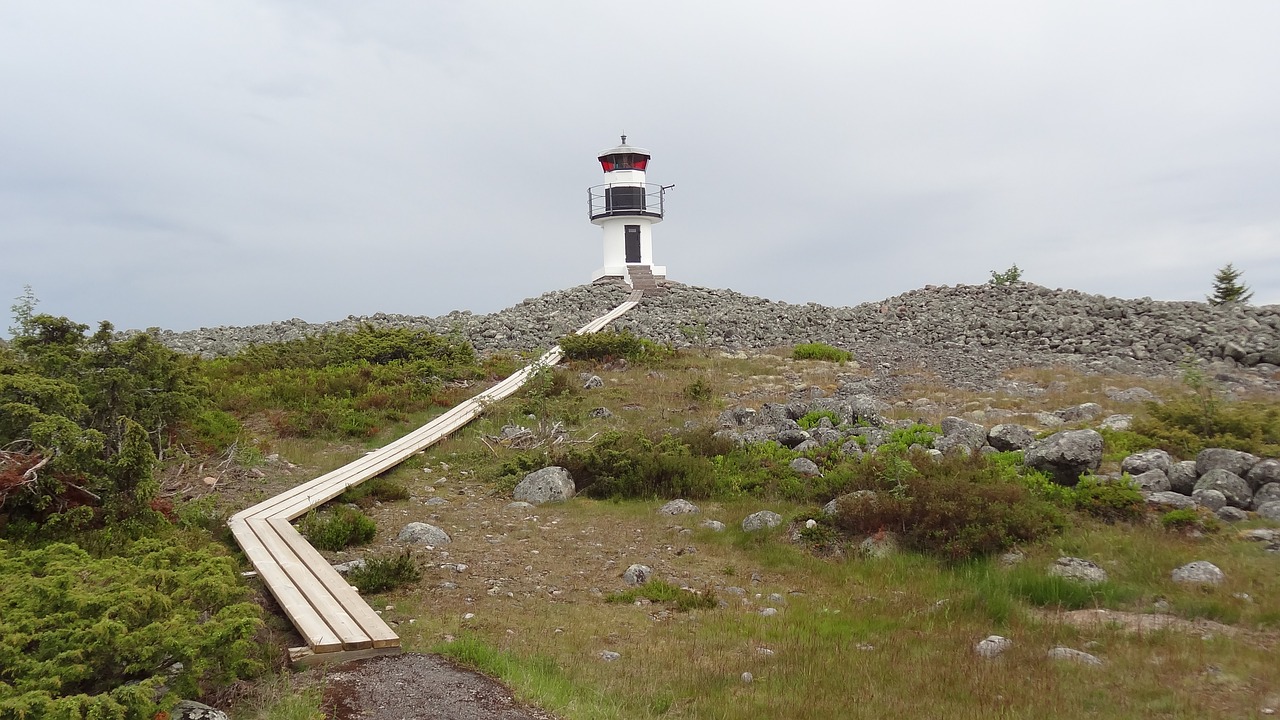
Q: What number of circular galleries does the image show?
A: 1